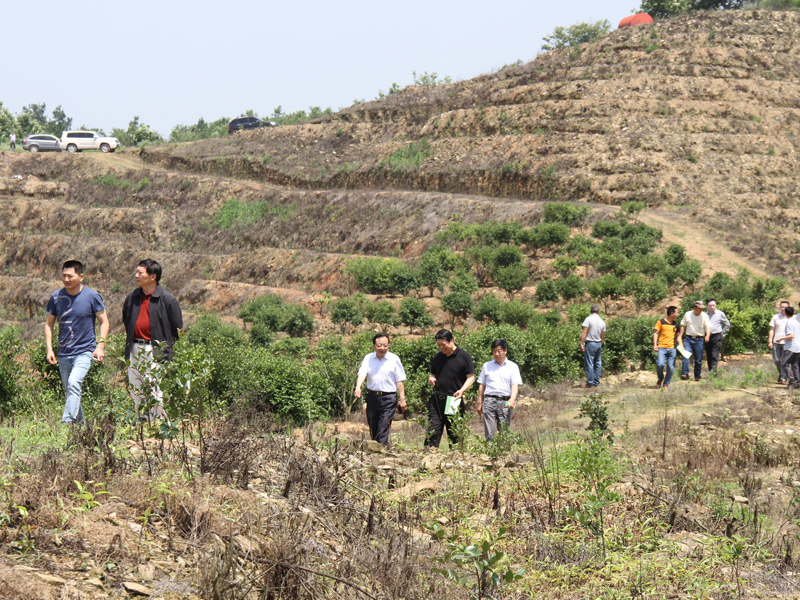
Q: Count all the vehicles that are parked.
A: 3